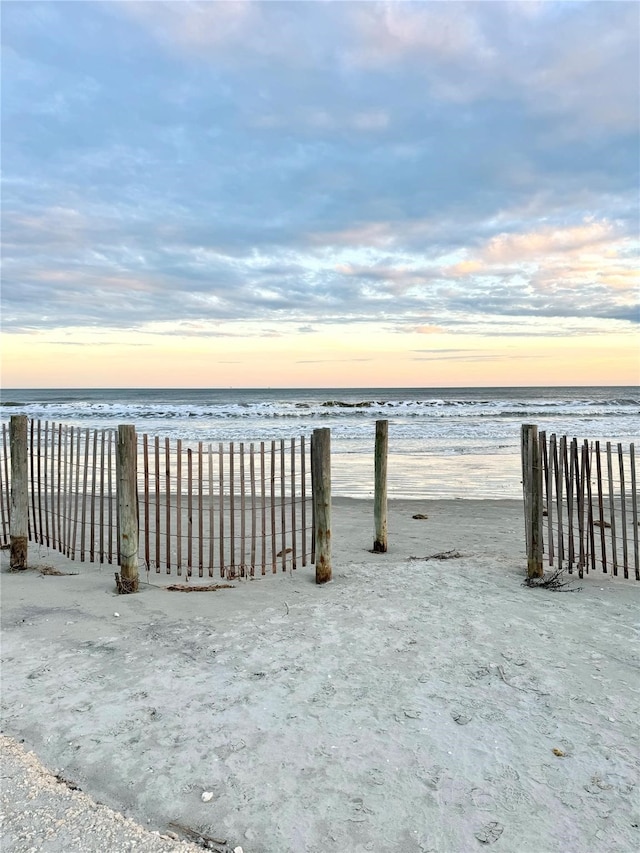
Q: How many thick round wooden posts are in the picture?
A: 5